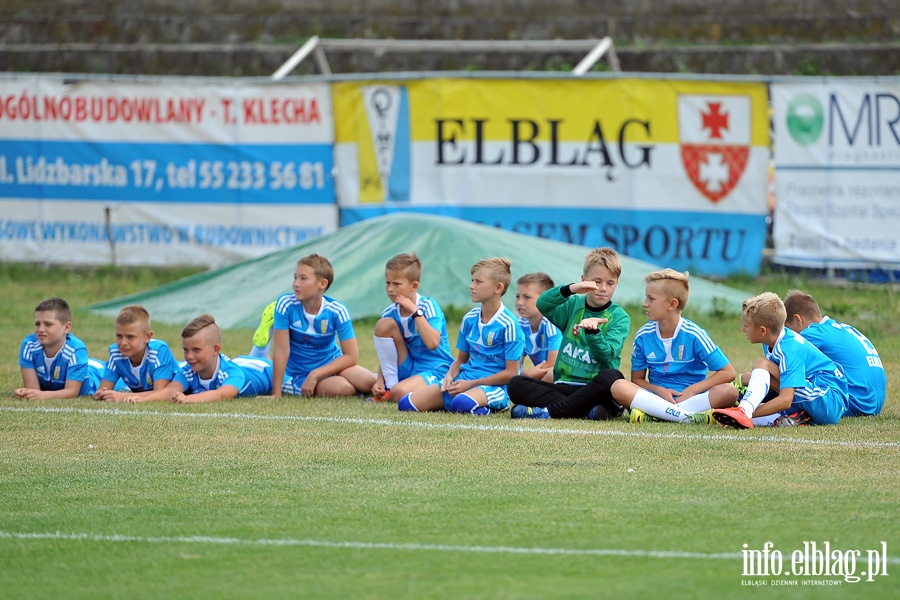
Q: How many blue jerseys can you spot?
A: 10